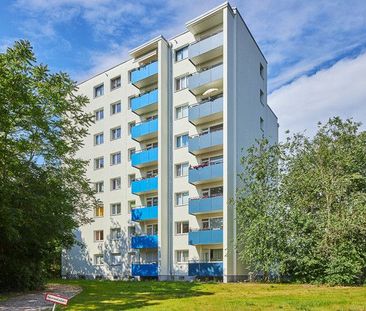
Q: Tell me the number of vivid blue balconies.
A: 8